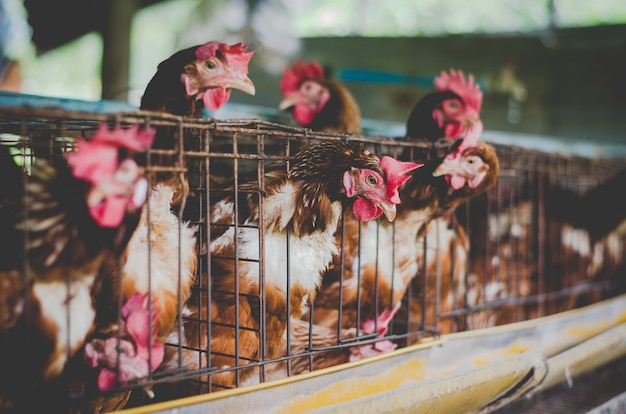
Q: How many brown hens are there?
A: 8